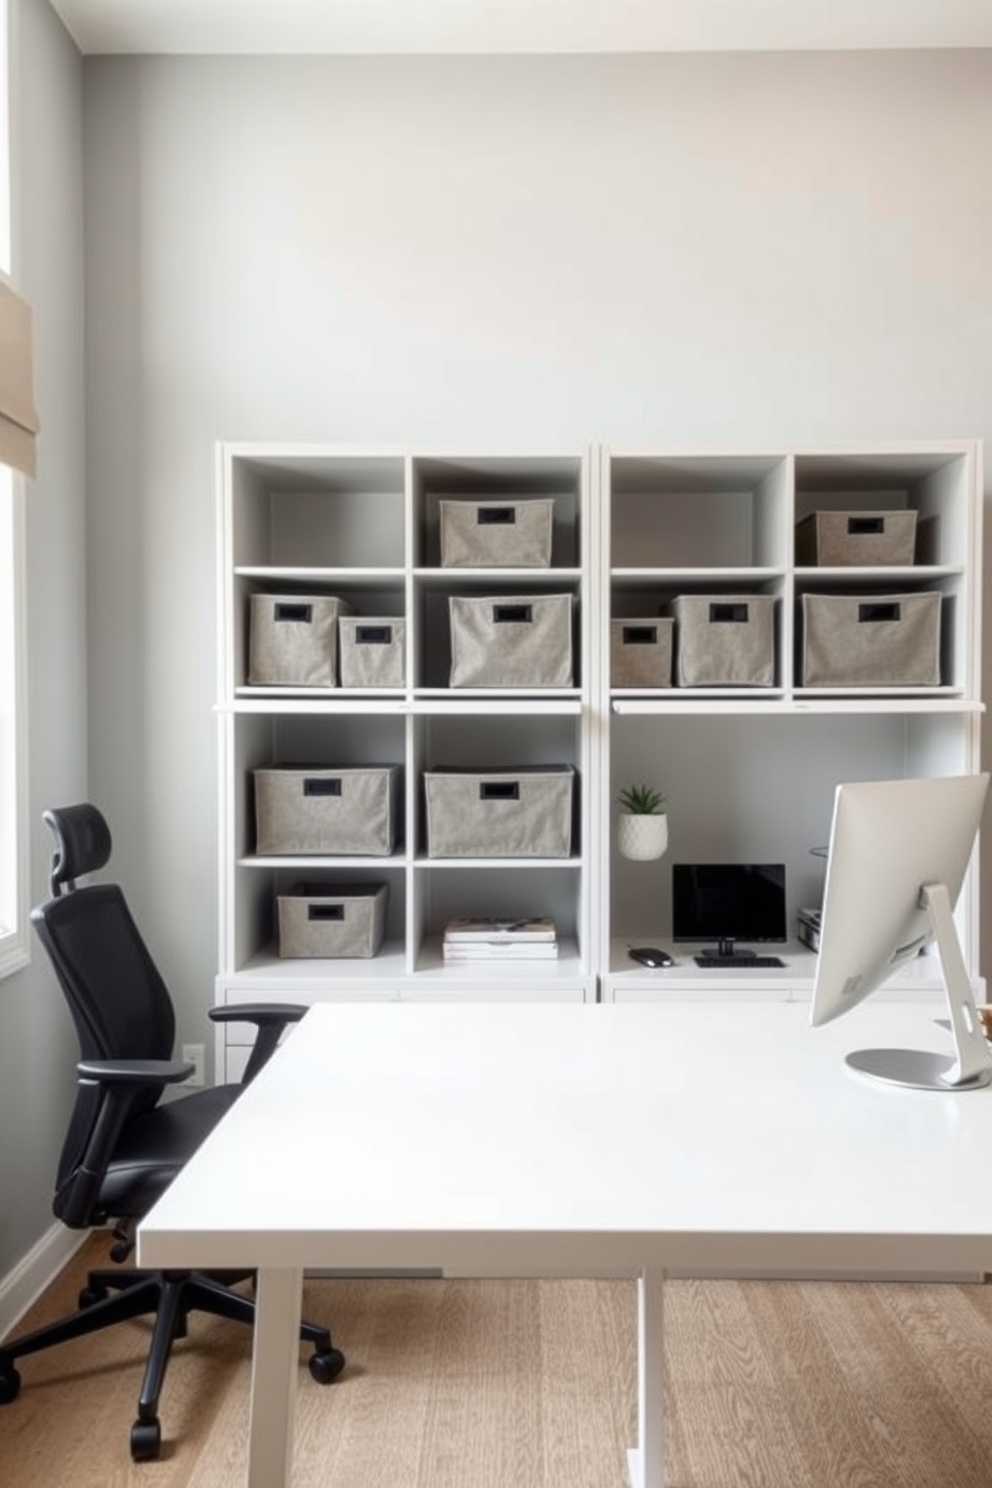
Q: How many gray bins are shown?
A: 11